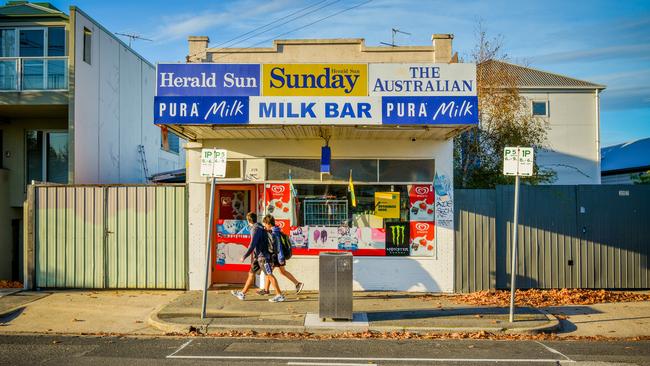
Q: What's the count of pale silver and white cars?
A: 0